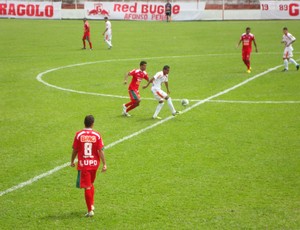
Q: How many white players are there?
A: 3